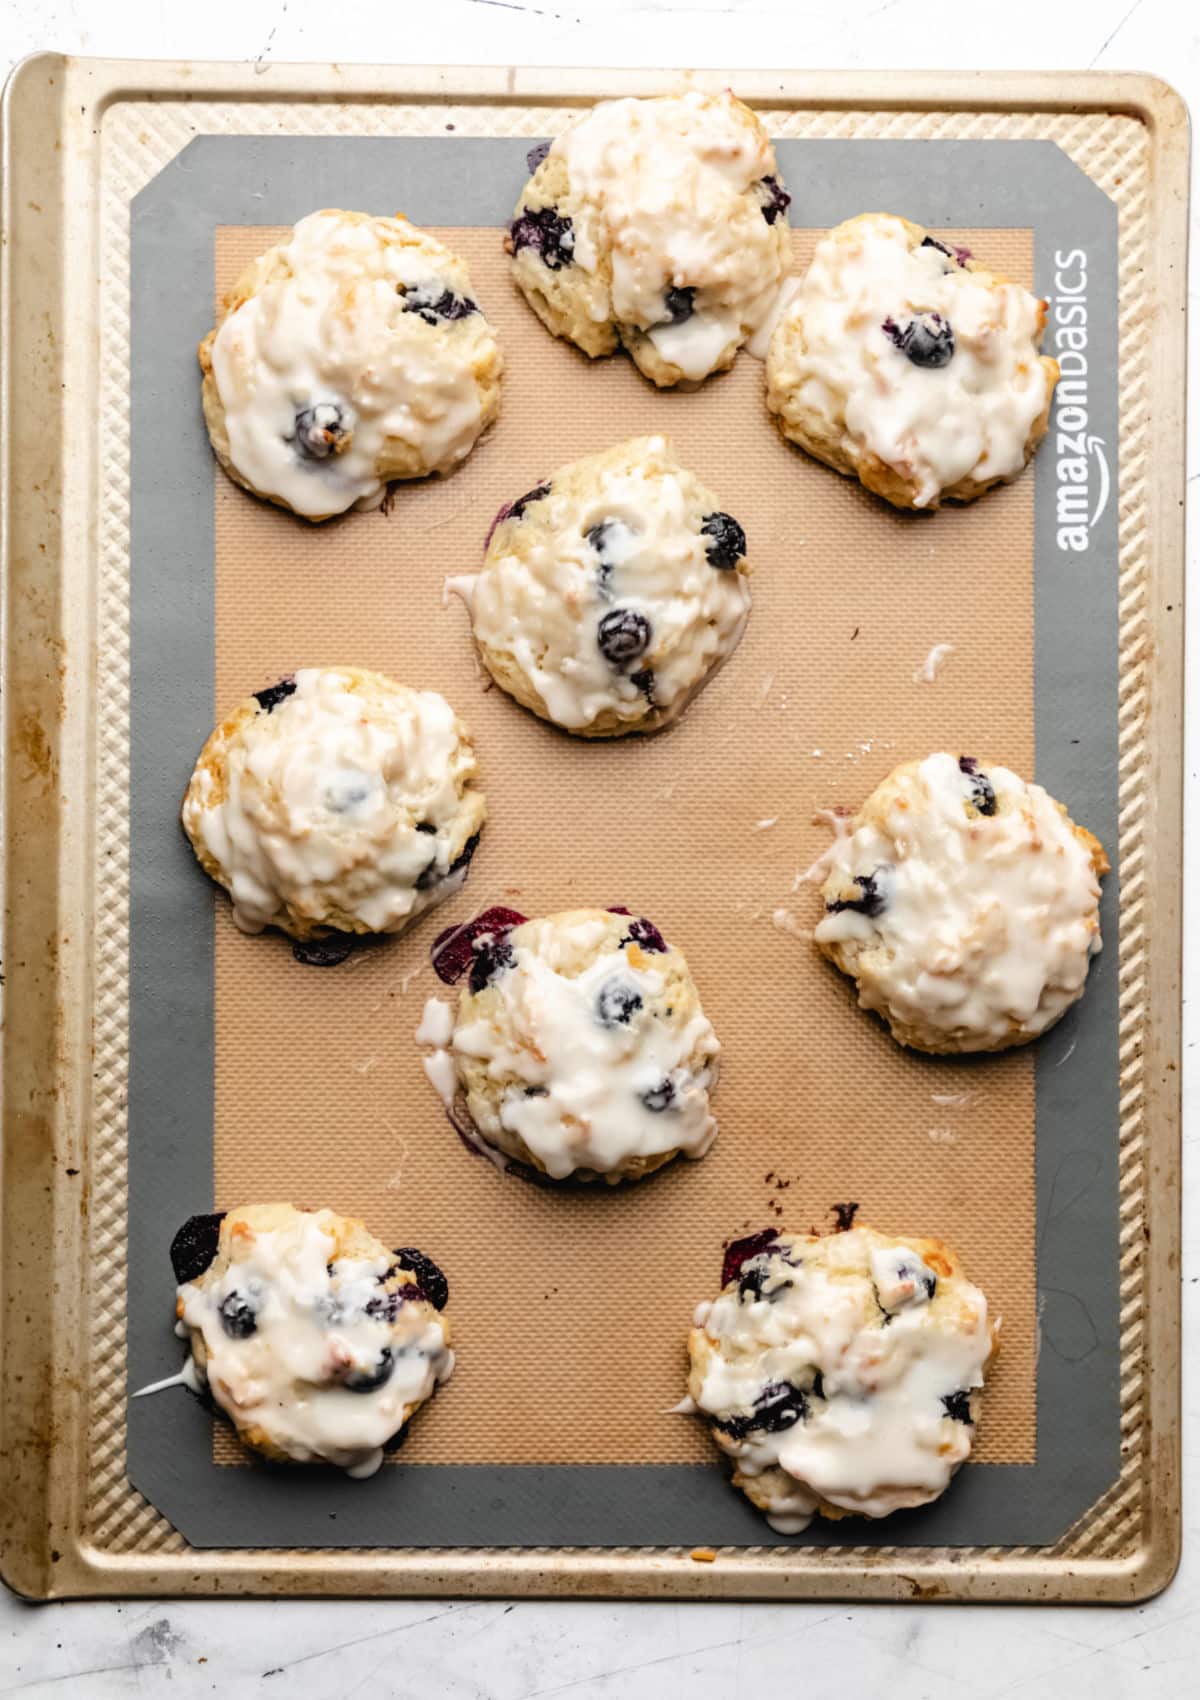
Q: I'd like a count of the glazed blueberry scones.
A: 9